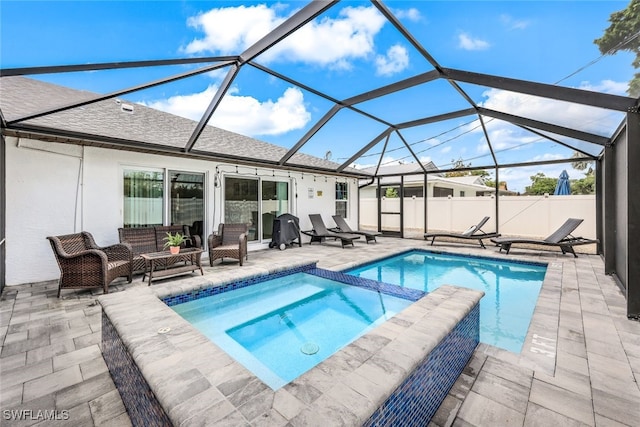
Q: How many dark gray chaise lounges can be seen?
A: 4